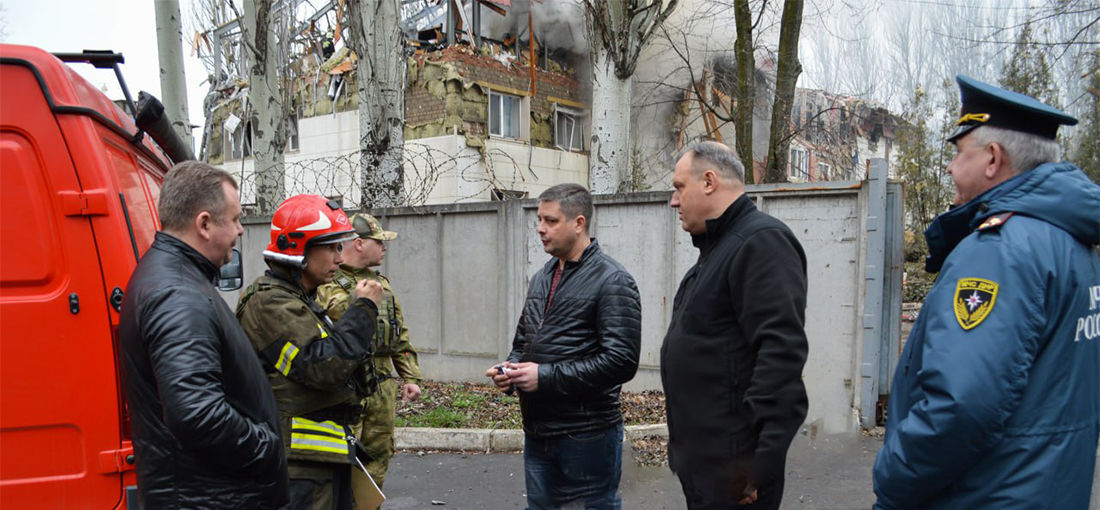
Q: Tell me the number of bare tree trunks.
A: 6